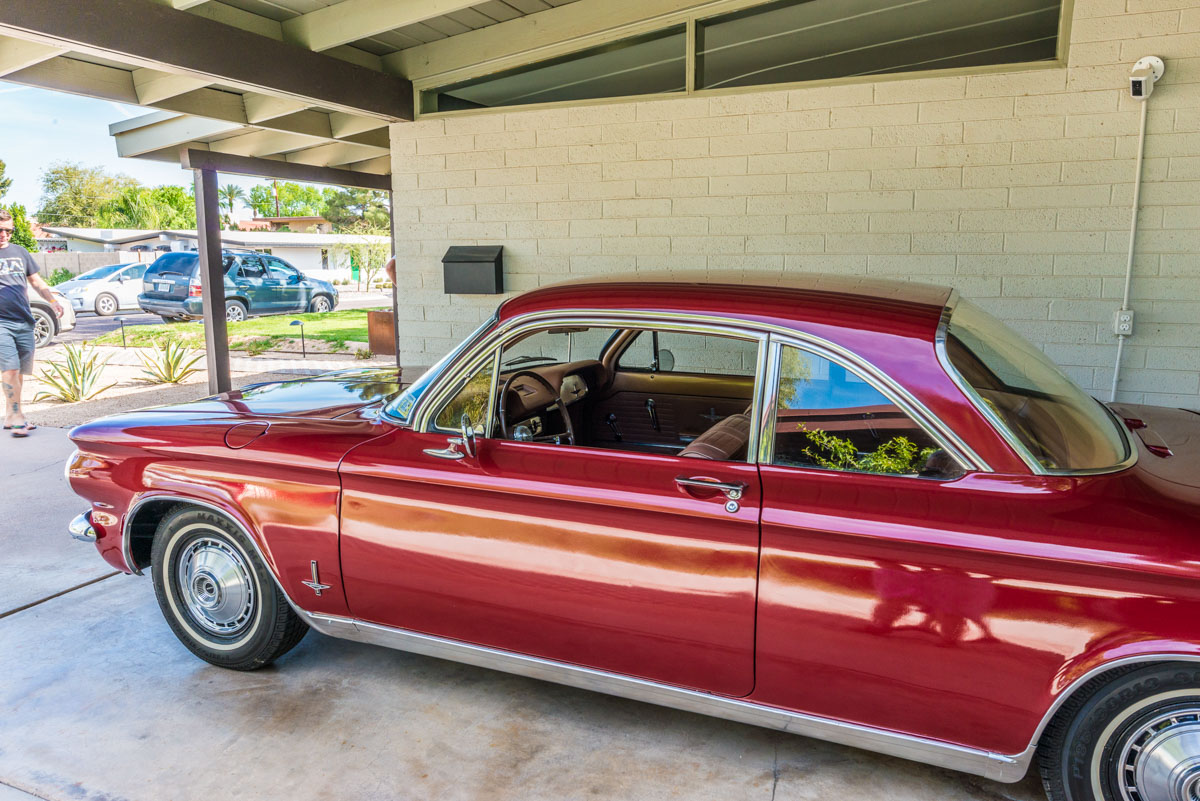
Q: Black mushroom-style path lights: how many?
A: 2